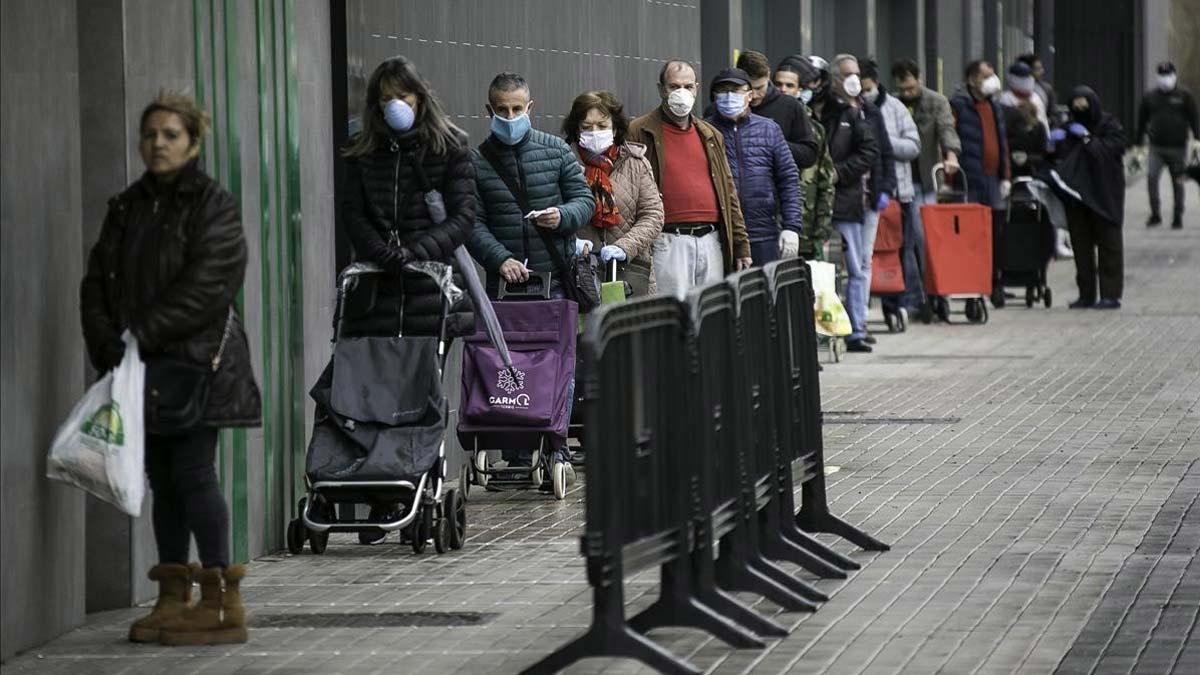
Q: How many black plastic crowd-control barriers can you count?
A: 4